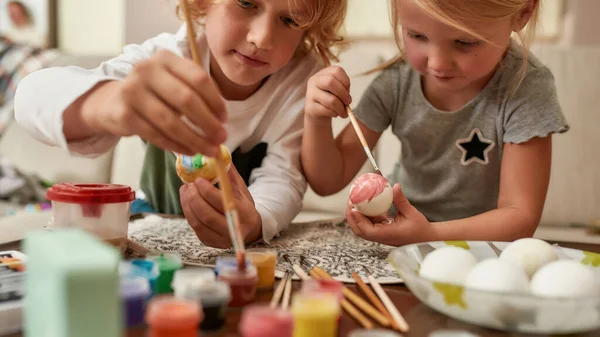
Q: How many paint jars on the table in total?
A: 12